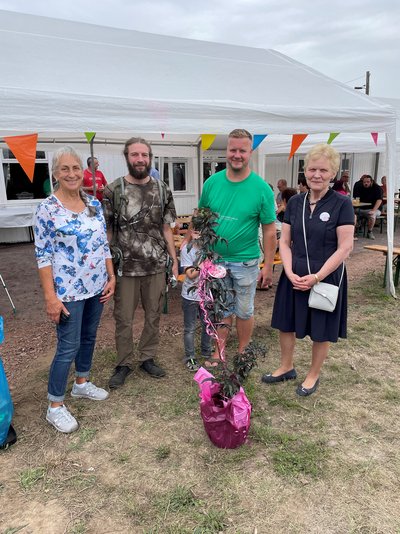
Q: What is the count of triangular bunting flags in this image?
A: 8